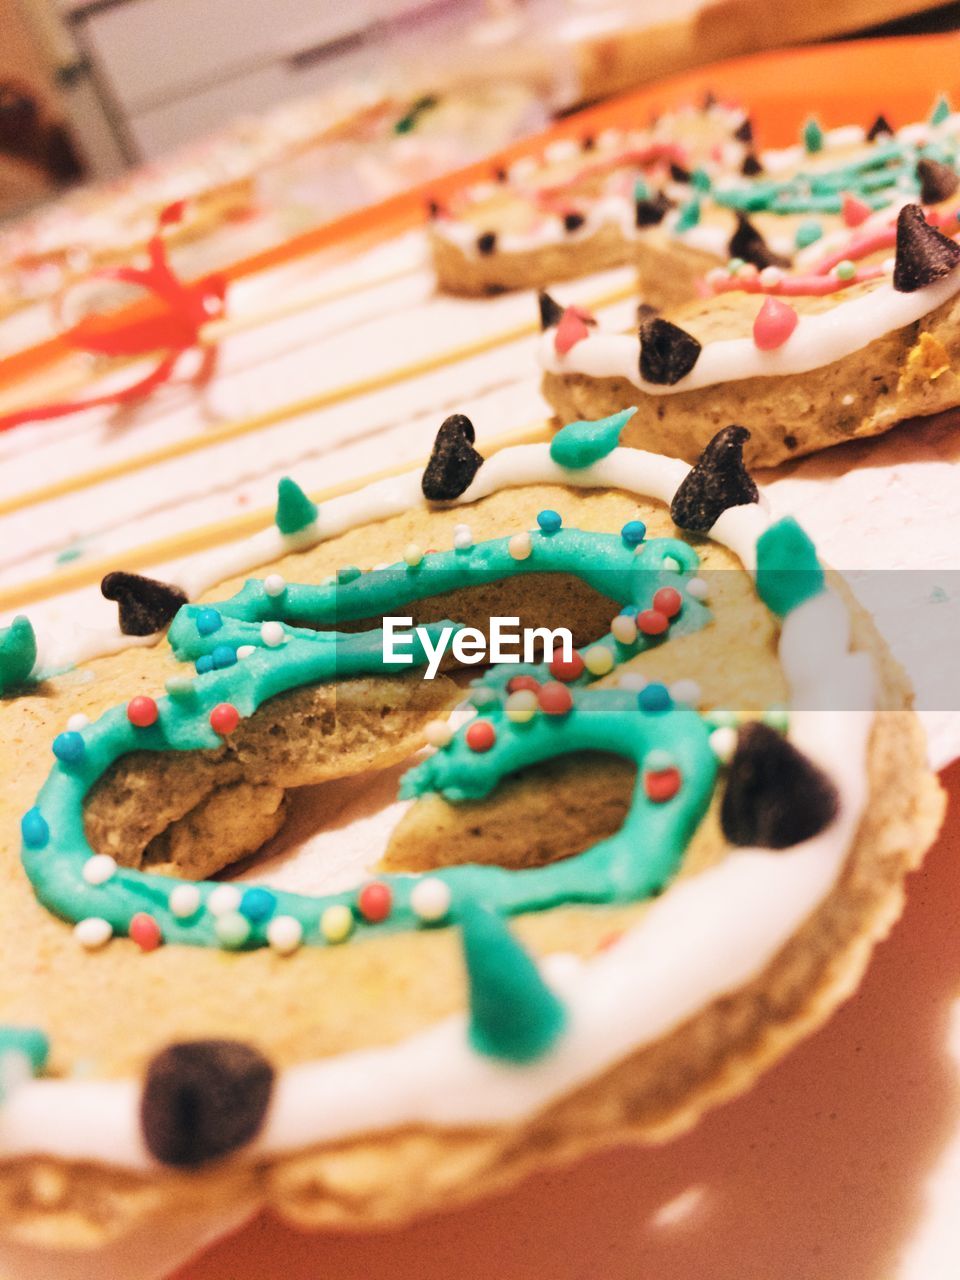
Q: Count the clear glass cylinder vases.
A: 0